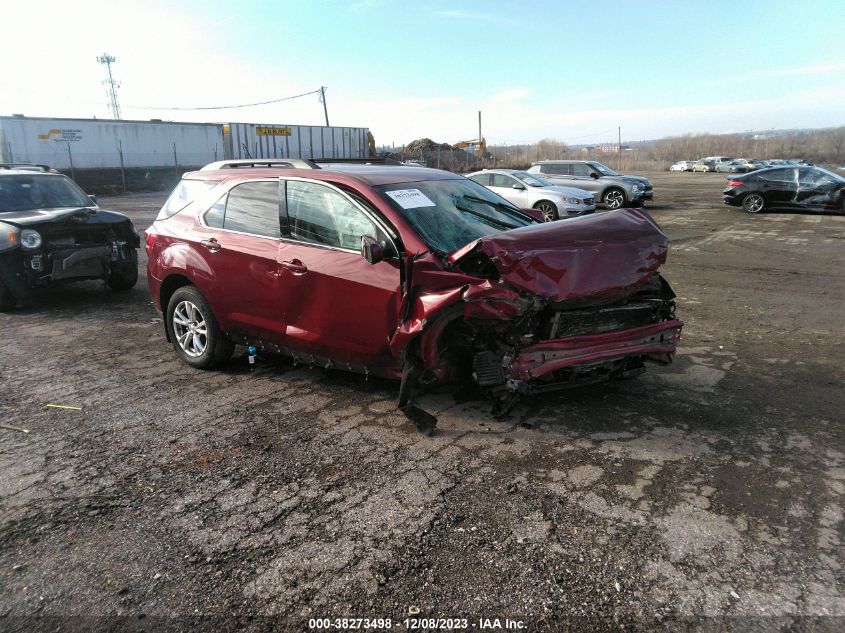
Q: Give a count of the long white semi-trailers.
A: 2